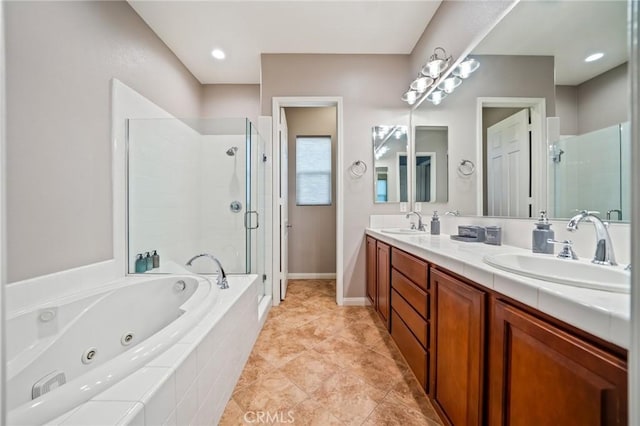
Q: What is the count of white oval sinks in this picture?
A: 2